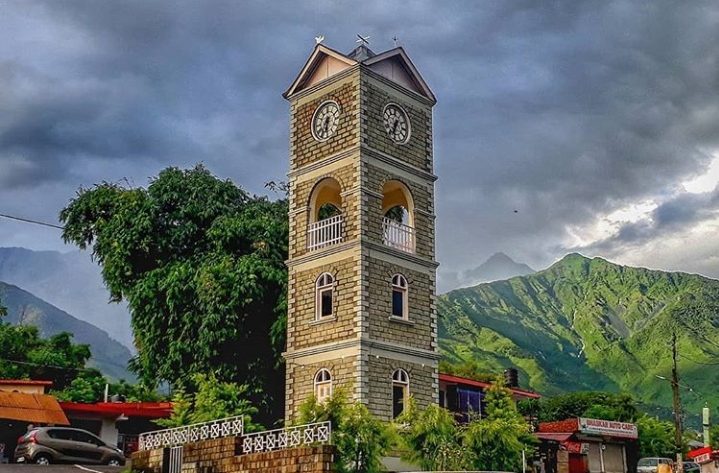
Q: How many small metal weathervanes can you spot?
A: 3